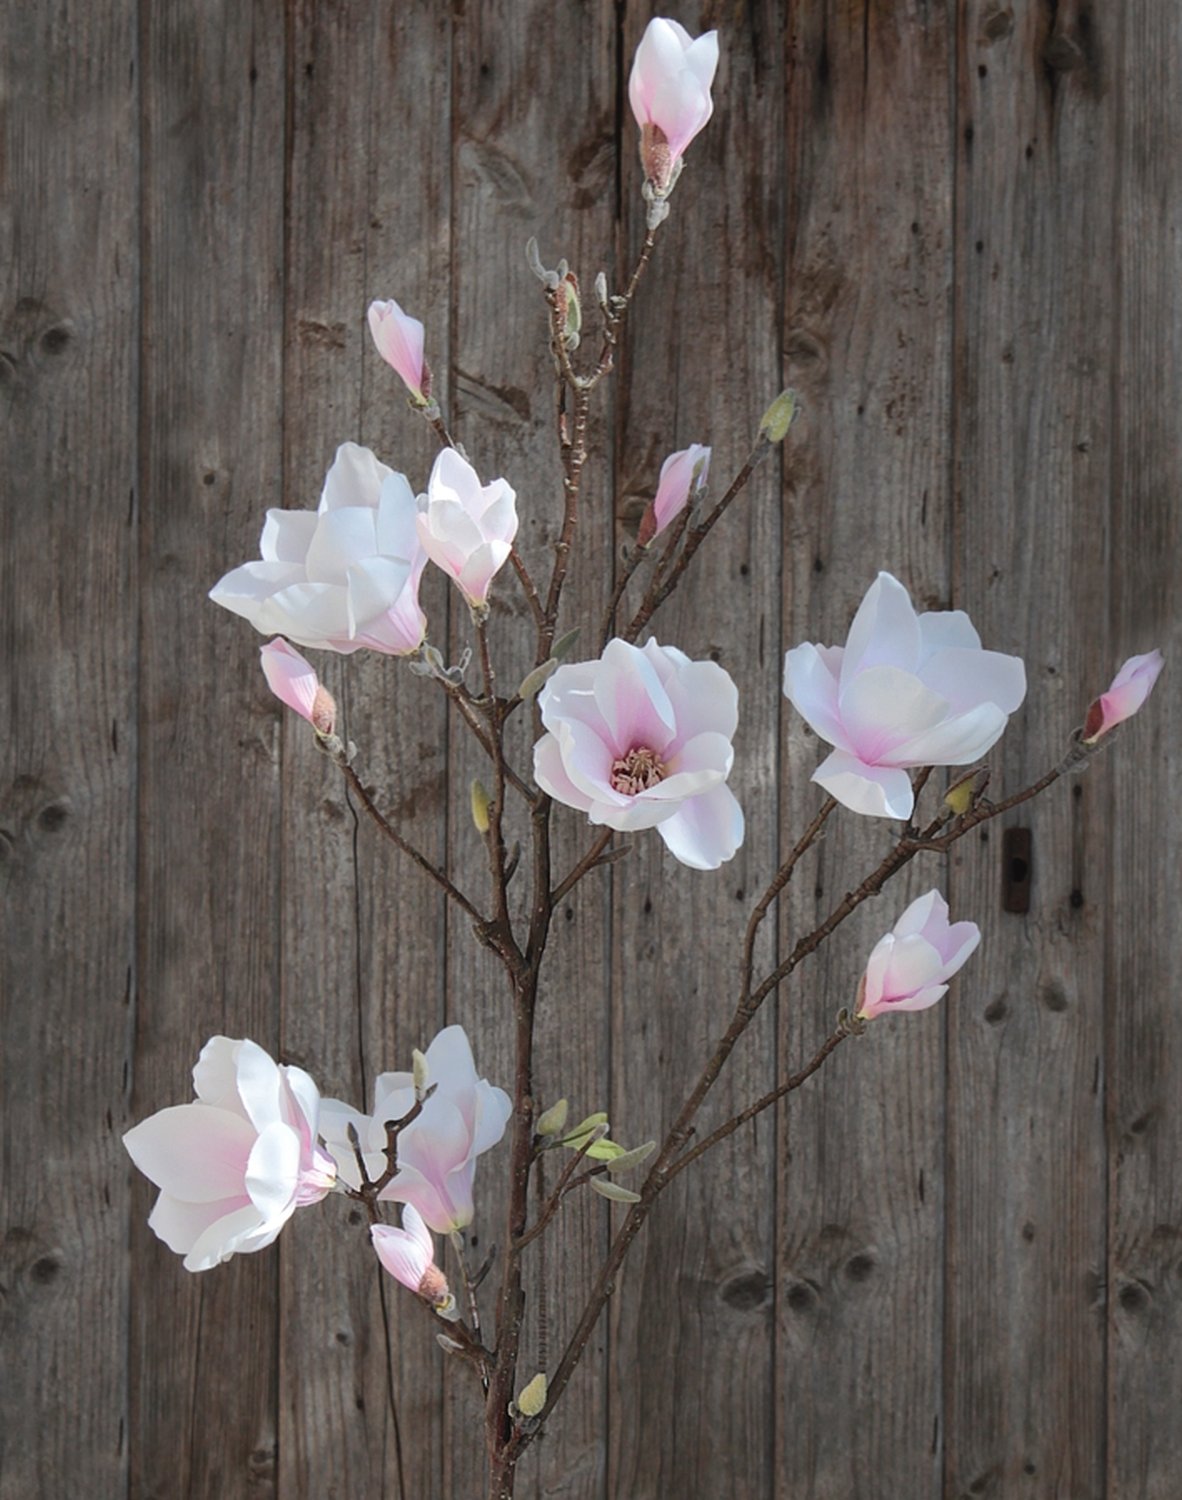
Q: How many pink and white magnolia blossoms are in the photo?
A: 13